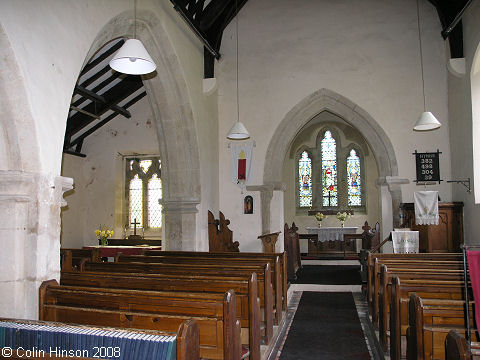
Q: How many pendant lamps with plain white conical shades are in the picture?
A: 3